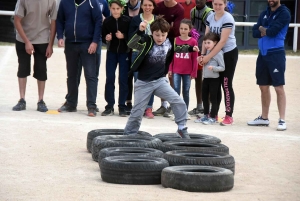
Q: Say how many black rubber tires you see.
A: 8